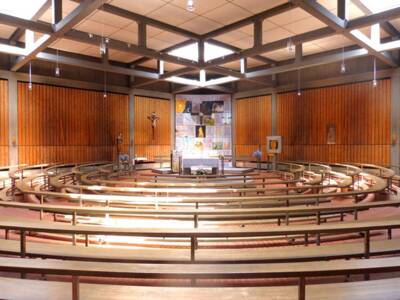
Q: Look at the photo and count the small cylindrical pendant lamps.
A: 9